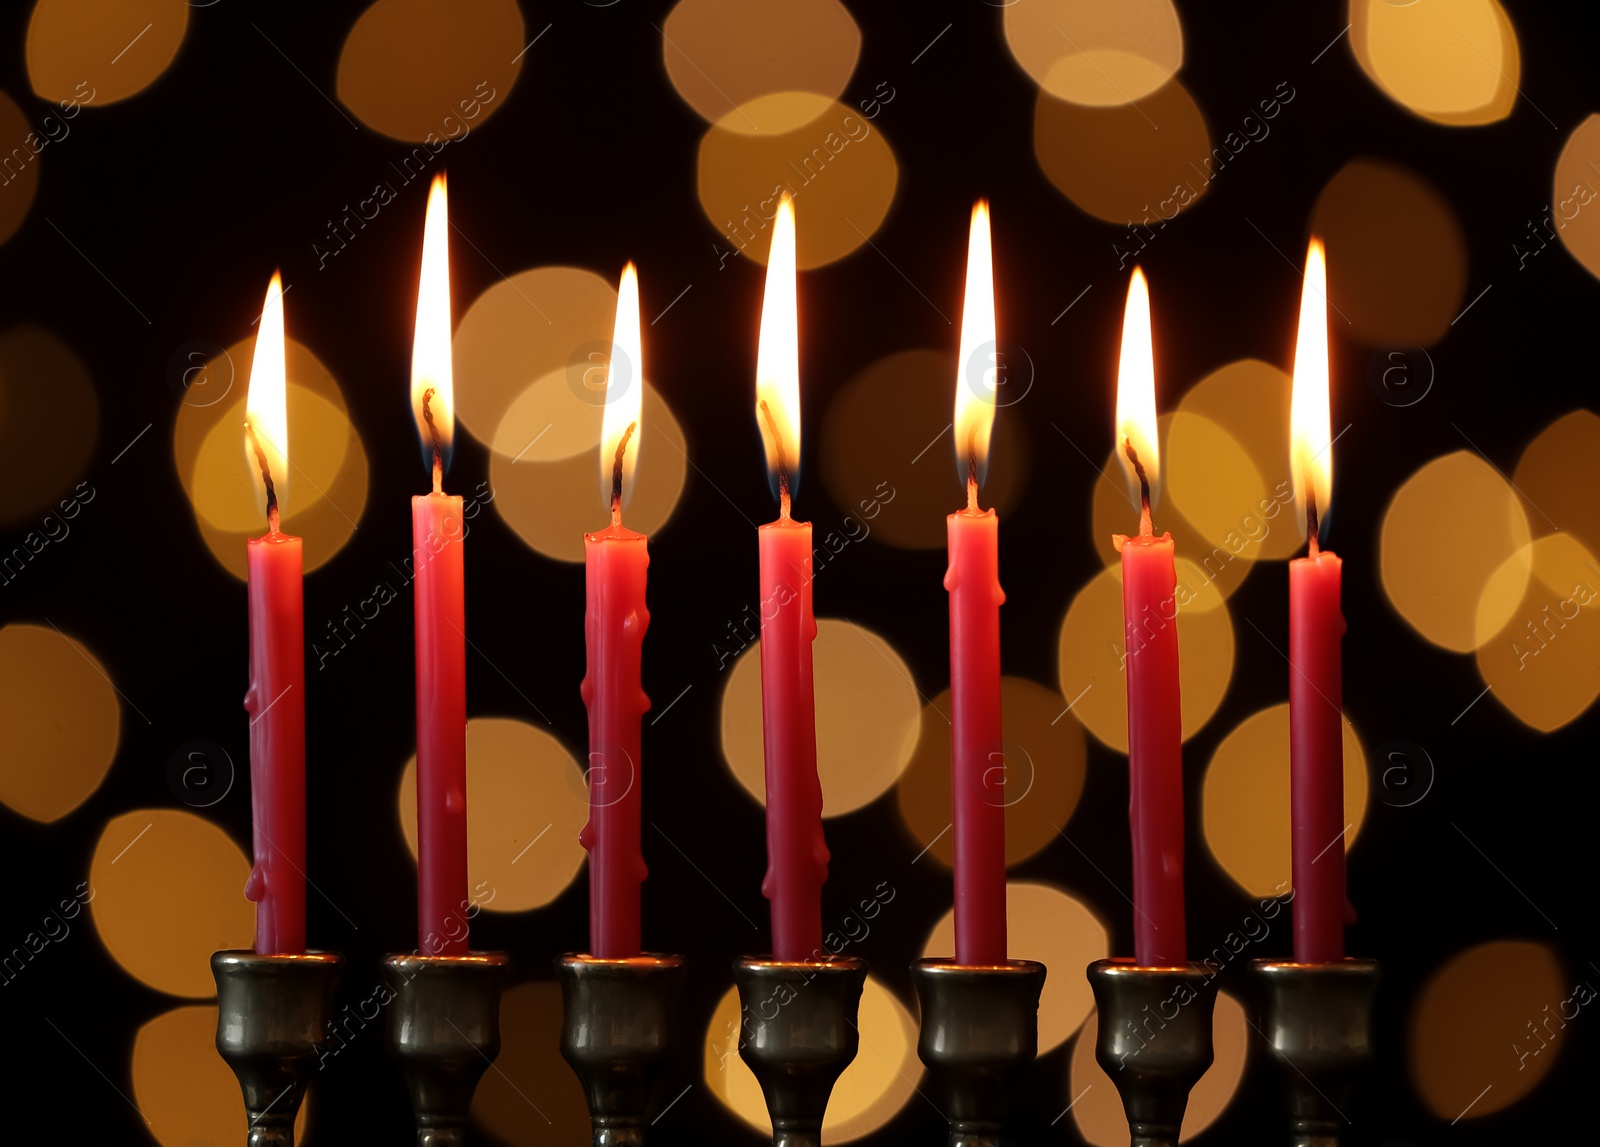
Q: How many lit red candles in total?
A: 7